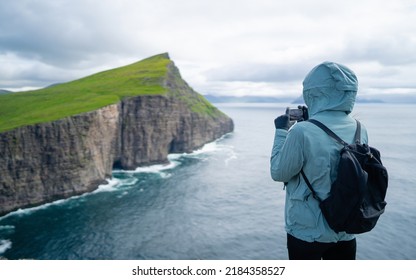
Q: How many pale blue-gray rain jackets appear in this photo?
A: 1